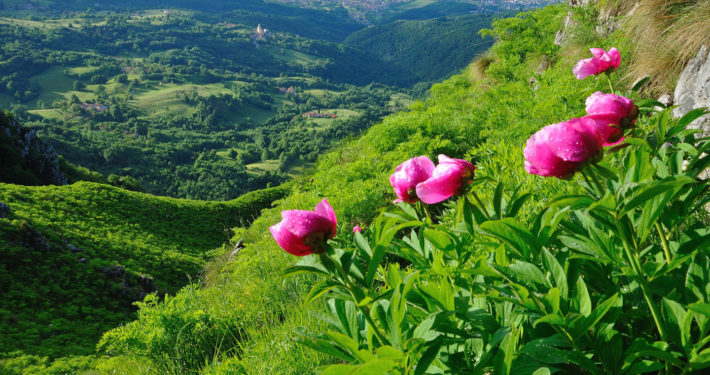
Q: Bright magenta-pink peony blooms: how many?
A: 6